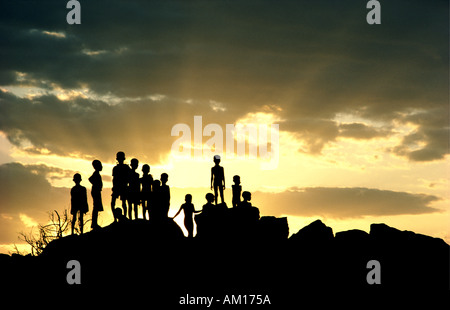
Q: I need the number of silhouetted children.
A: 13